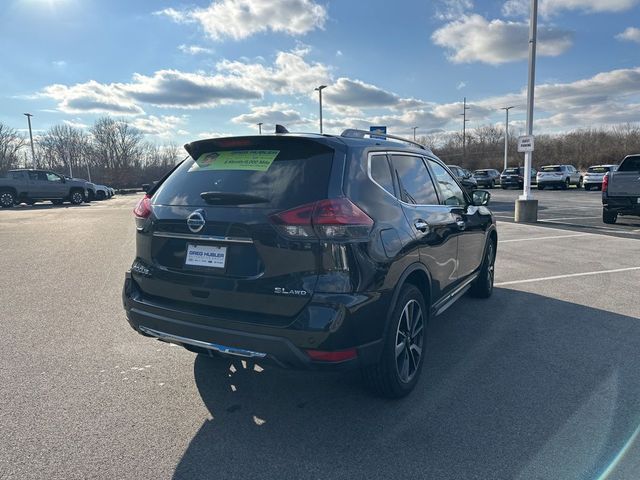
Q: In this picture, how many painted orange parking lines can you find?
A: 0